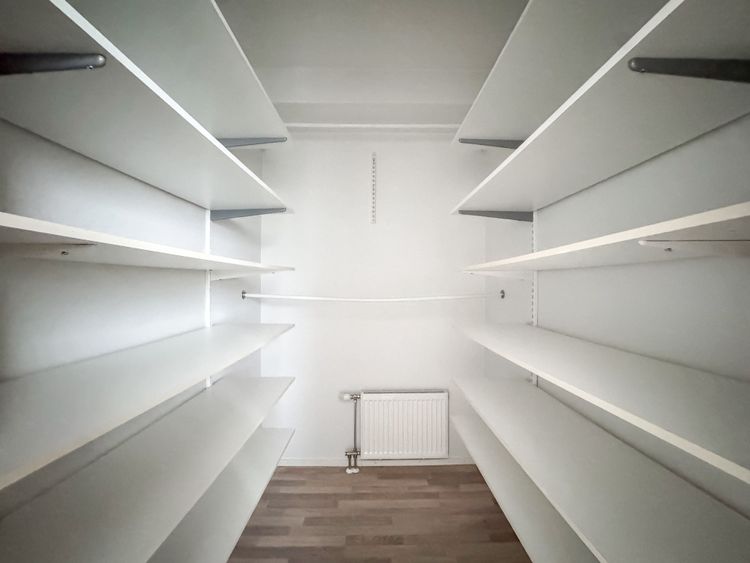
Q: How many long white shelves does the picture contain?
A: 12